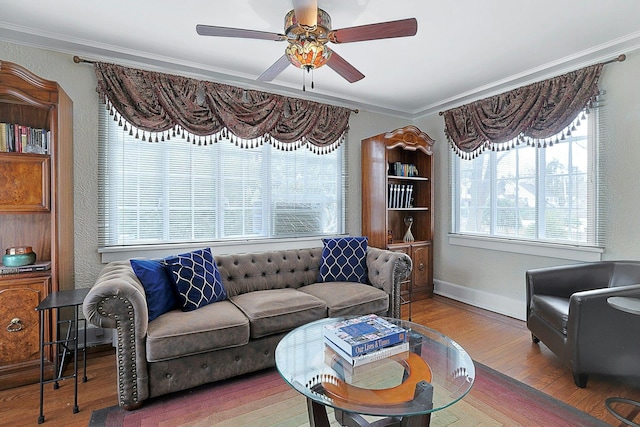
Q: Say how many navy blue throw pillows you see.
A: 3